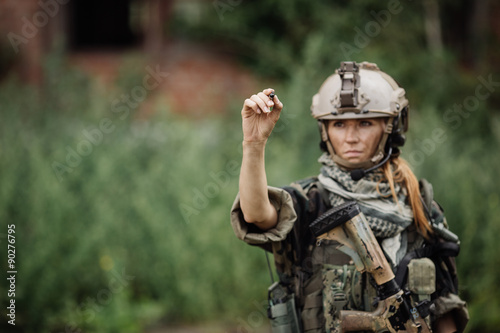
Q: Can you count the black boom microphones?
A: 1